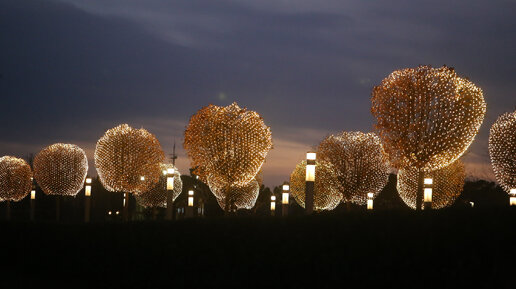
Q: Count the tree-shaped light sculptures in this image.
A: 11